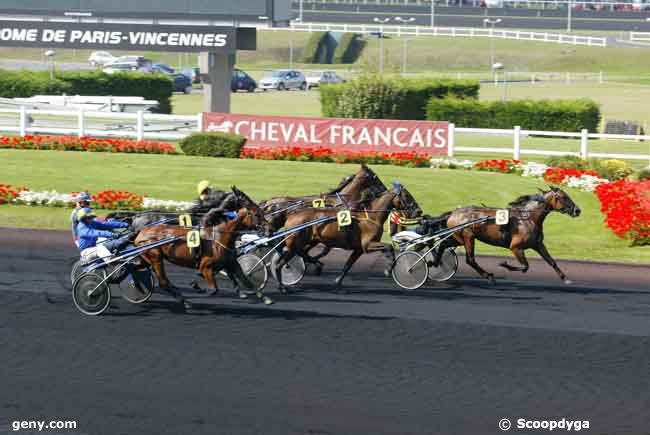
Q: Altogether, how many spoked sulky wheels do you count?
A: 7